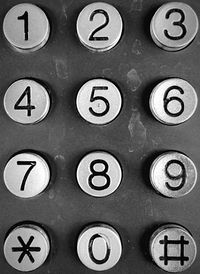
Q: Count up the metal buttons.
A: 12